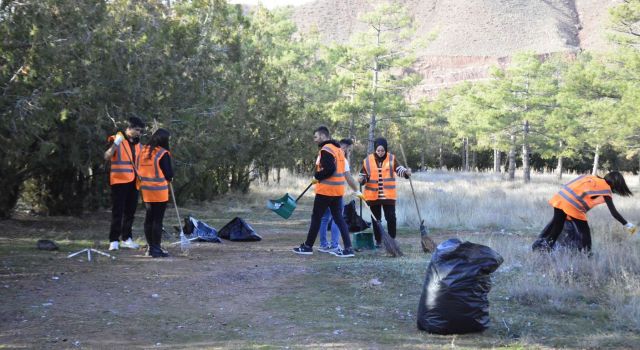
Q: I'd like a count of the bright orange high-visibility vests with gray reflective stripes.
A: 5